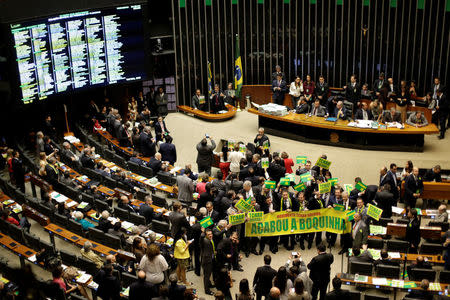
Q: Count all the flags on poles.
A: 2